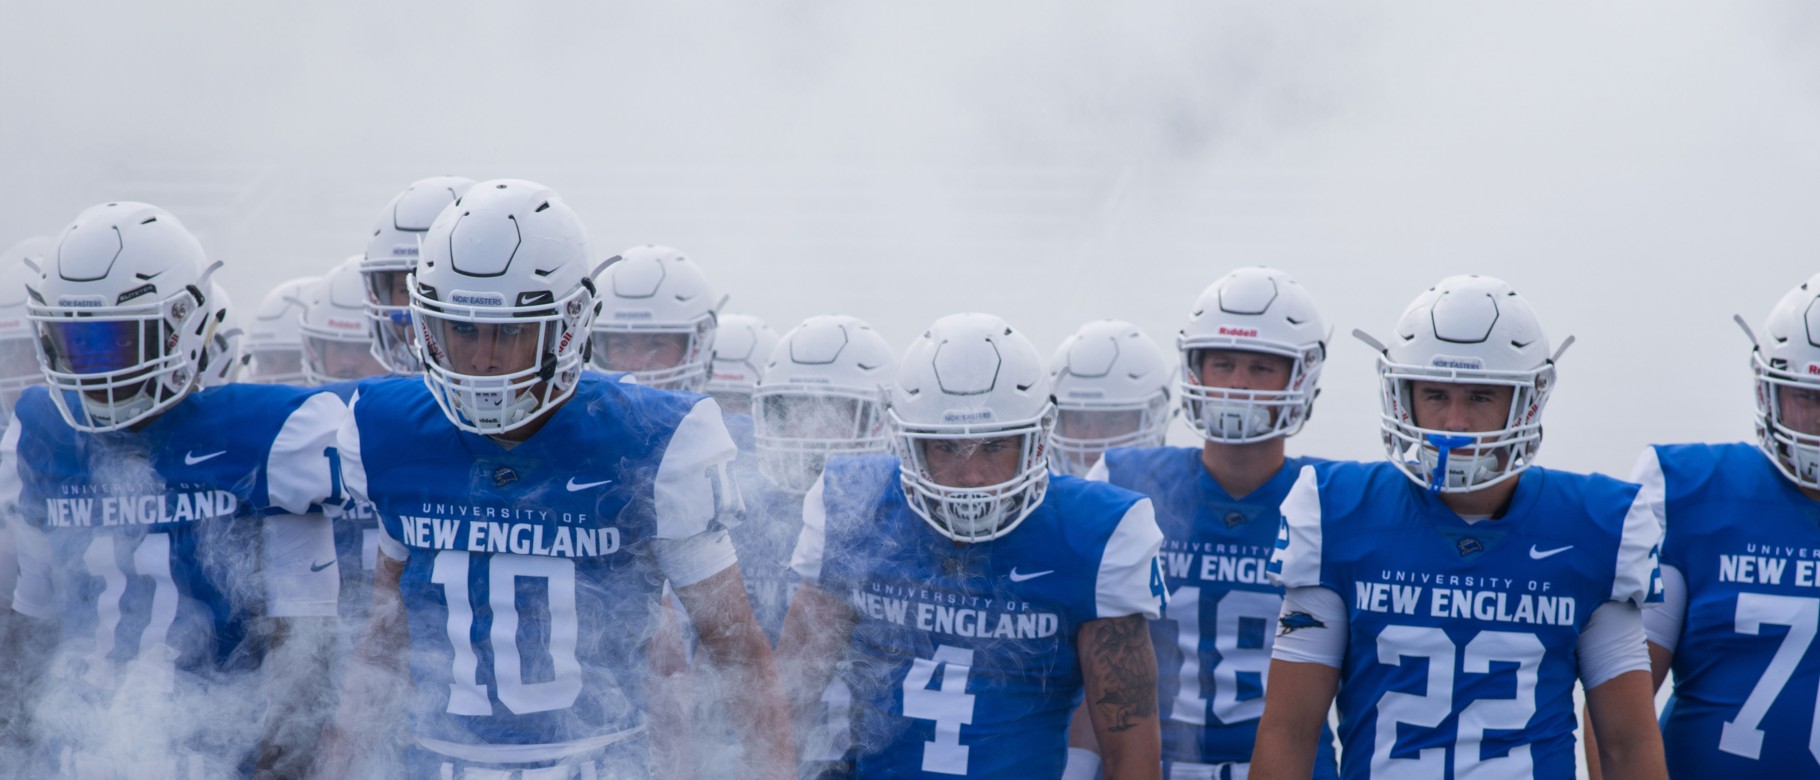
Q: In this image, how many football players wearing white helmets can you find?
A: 15